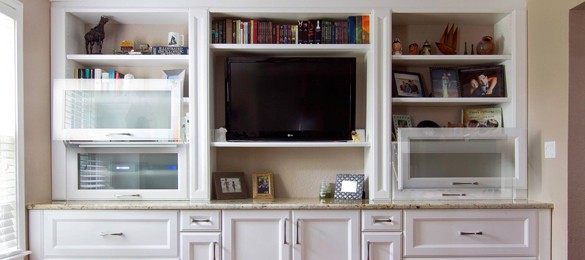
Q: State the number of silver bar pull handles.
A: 12